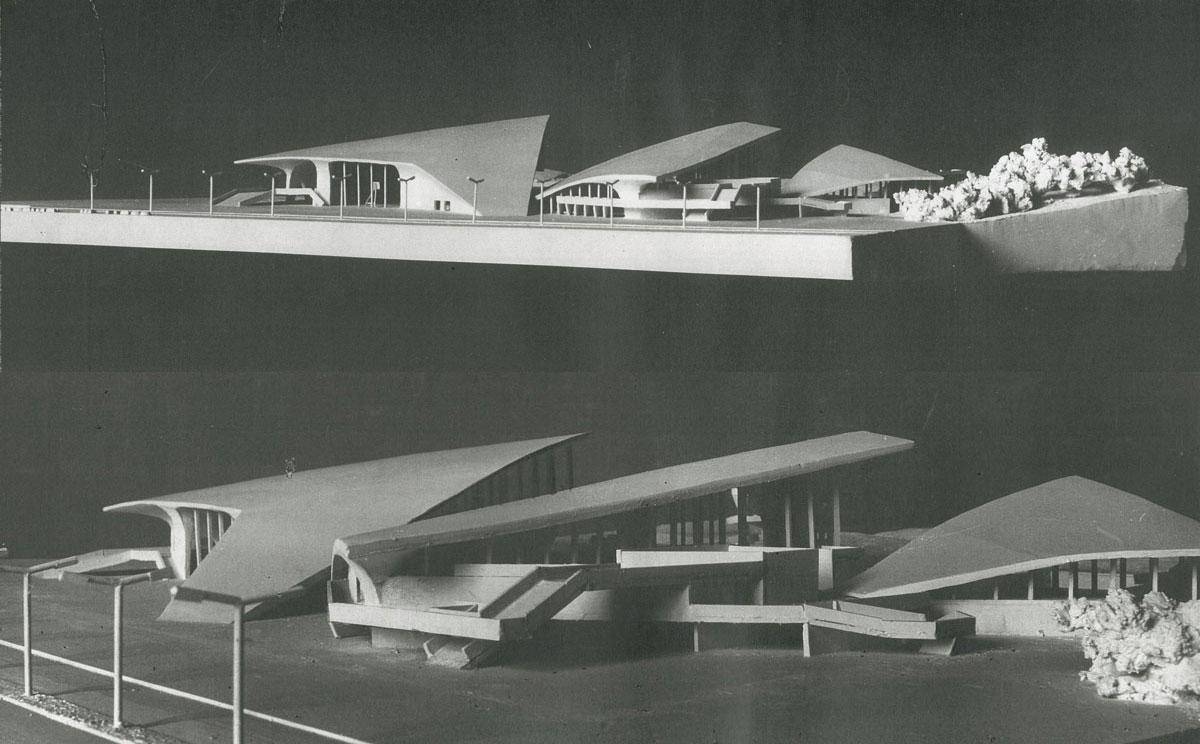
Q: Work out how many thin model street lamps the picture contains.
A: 14